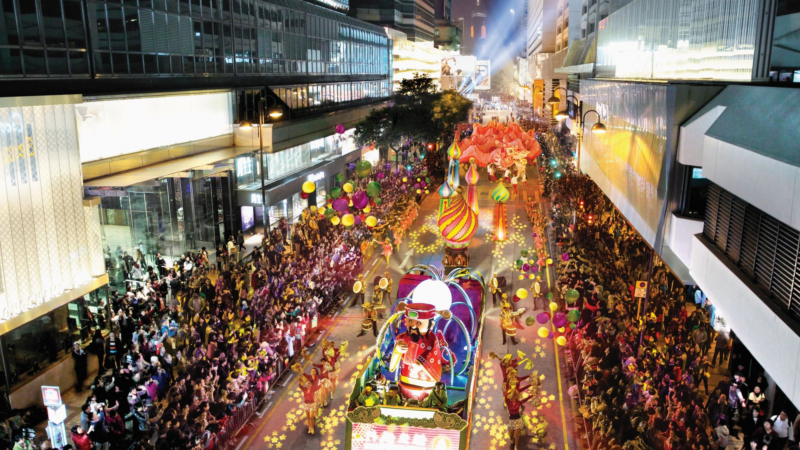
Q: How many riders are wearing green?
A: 3